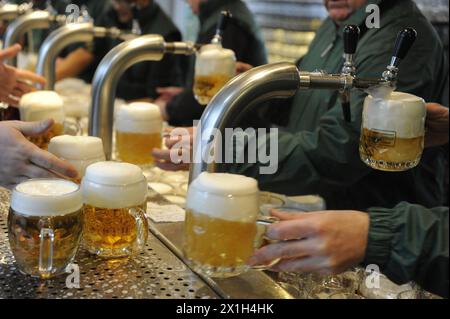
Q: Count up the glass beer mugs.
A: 8